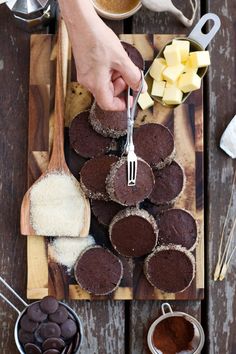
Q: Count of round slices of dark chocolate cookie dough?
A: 12